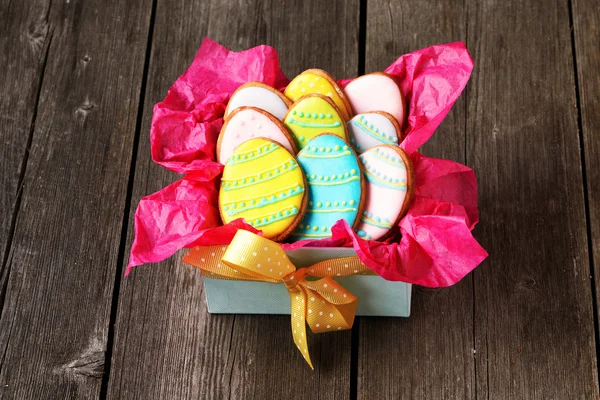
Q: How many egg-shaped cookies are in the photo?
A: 9